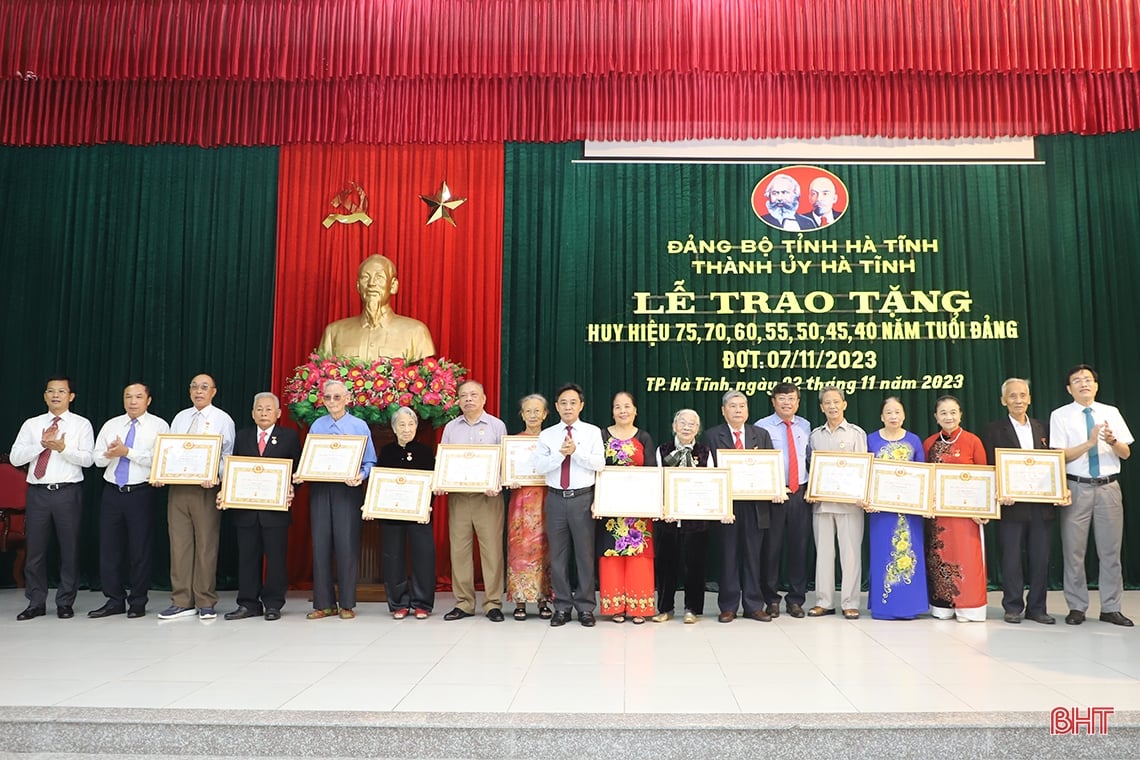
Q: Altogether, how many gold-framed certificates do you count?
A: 13